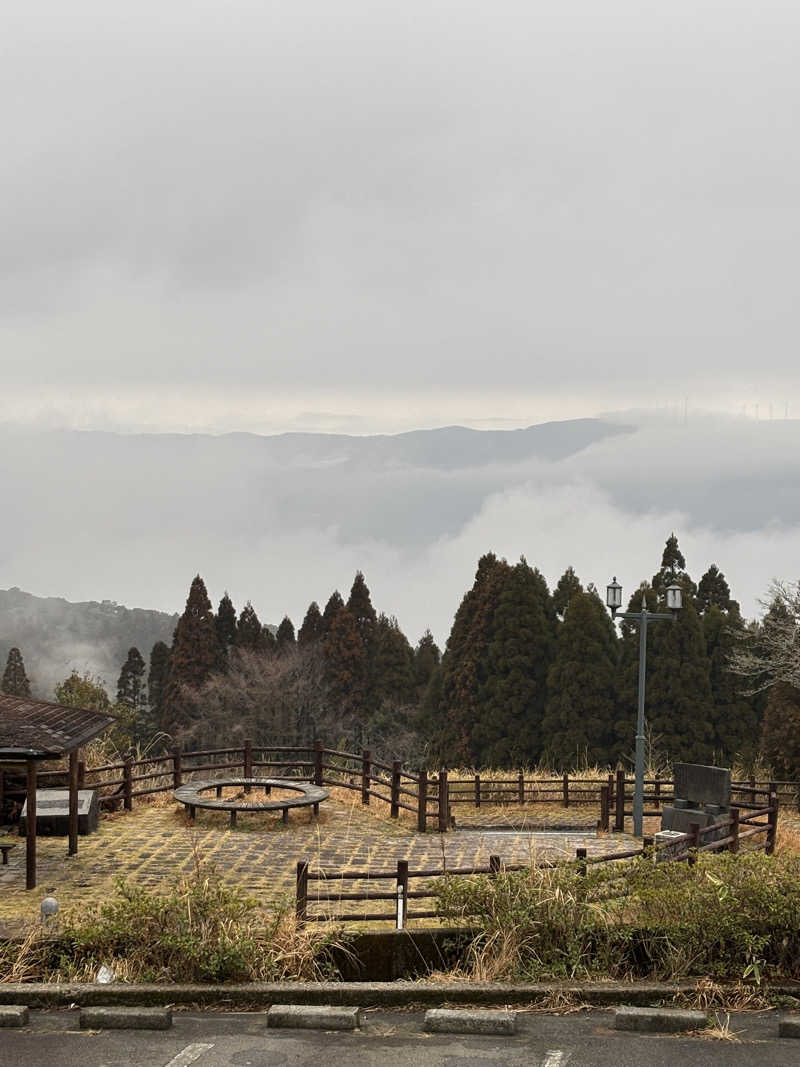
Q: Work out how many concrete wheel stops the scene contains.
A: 6